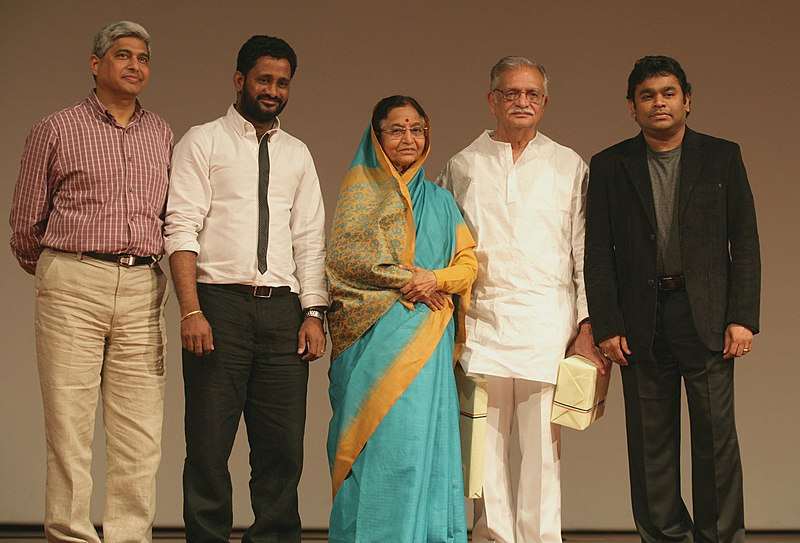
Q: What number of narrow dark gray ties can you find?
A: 1